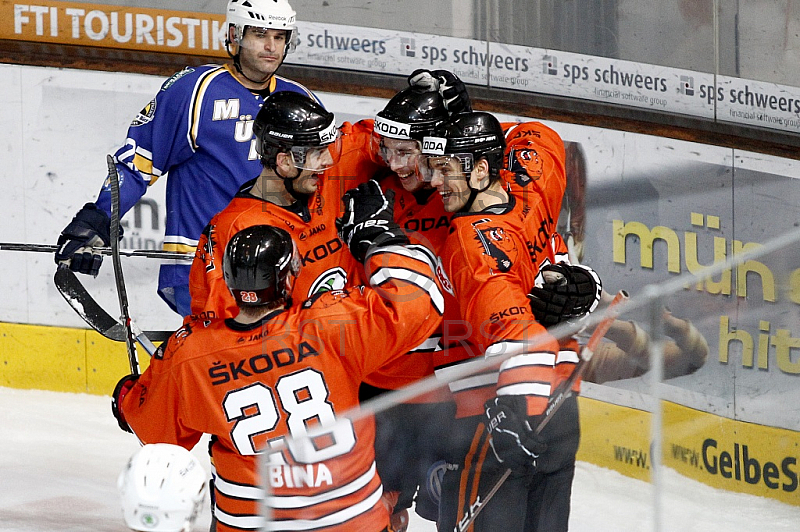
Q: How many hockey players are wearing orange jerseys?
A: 4